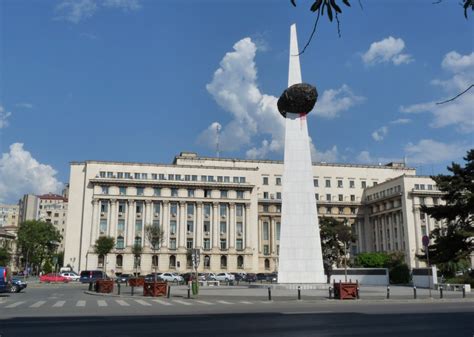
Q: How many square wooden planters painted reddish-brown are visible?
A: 4